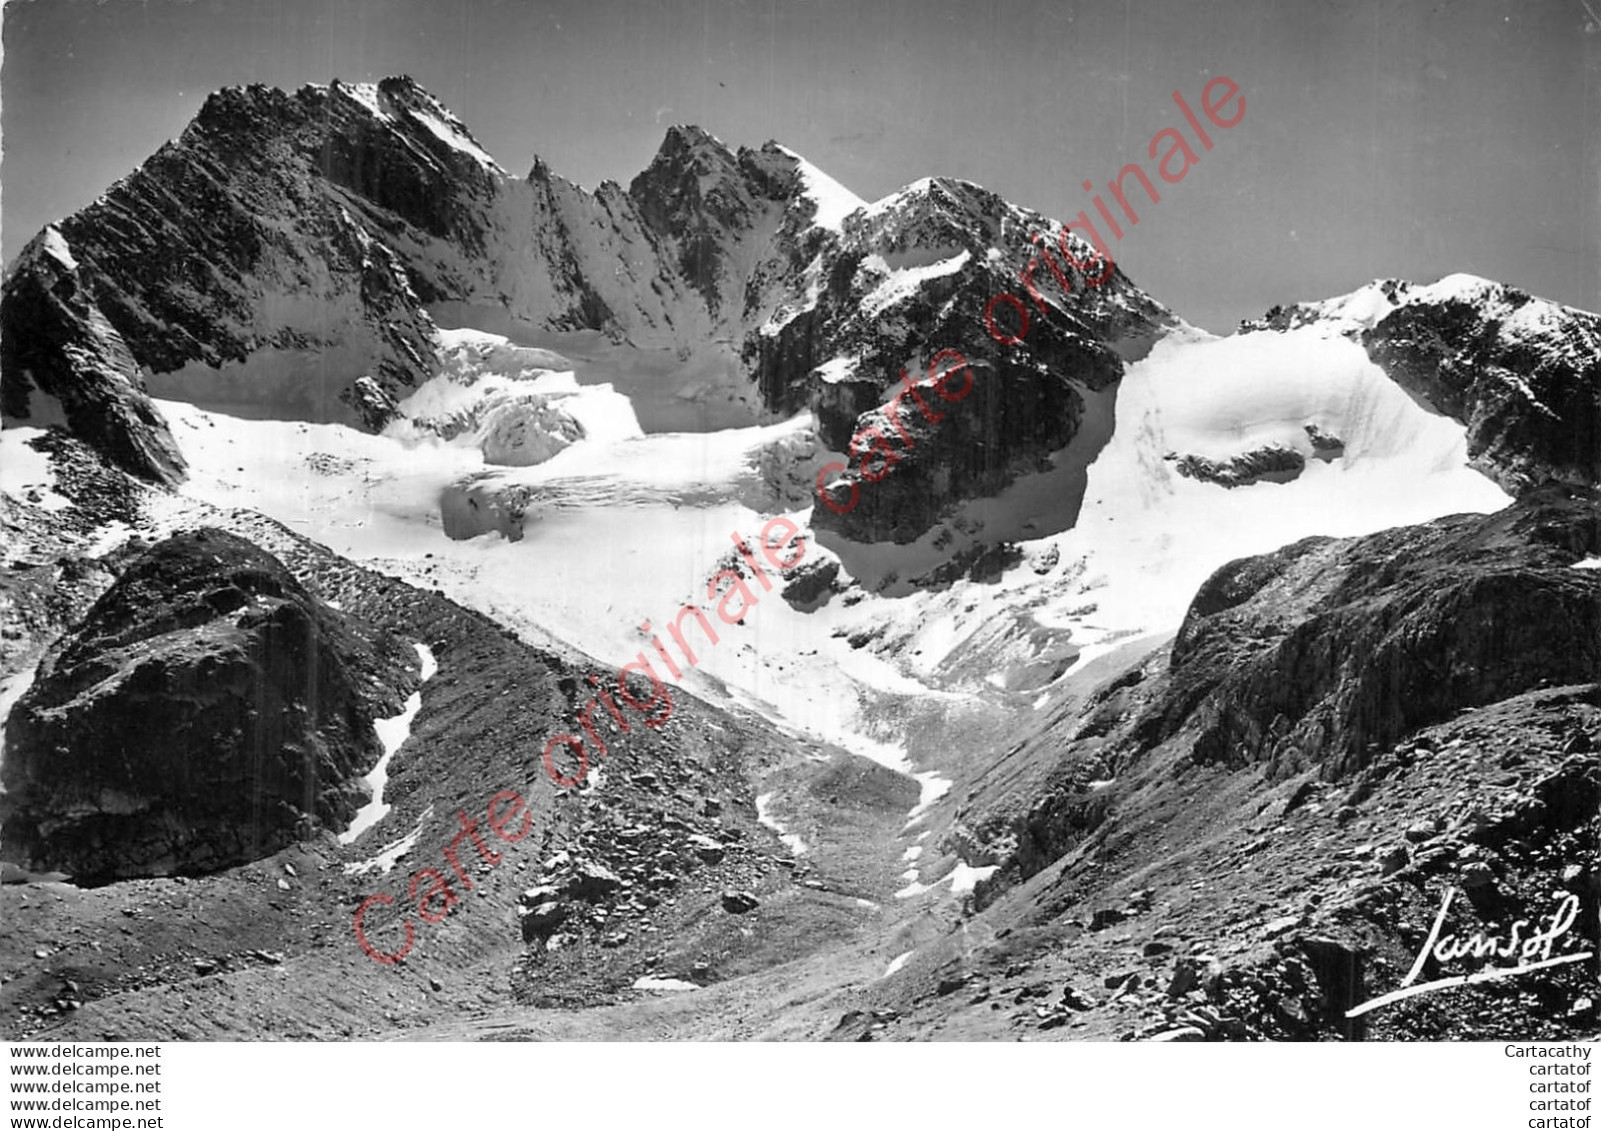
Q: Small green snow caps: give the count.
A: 0